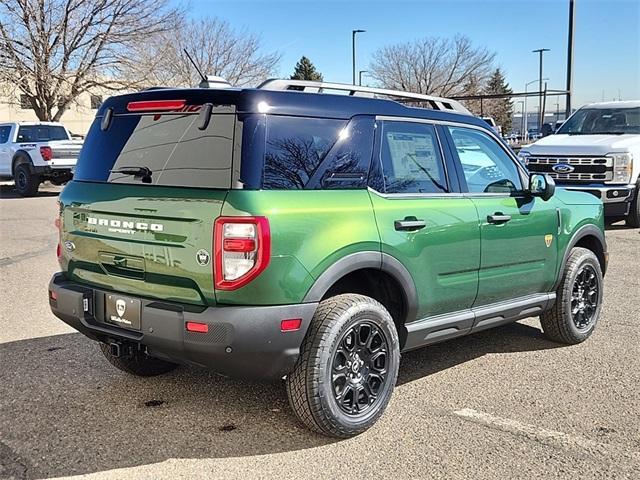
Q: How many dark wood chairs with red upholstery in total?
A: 0